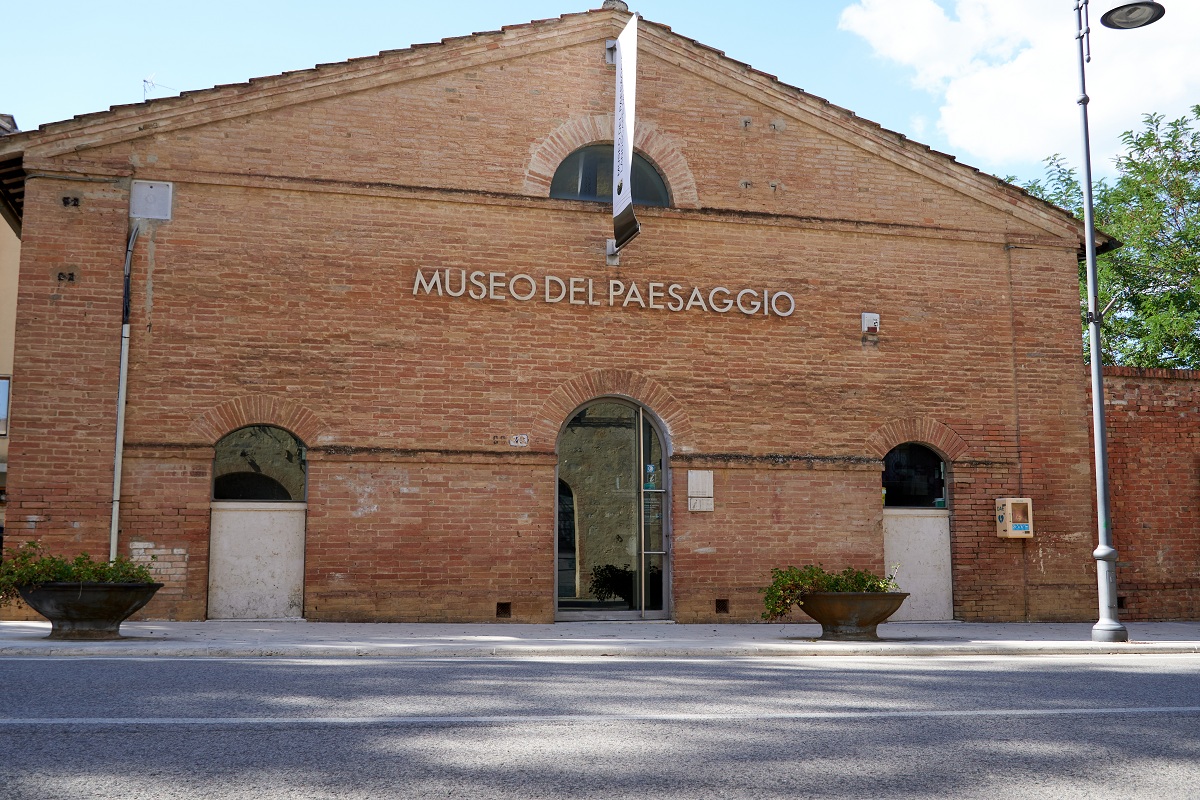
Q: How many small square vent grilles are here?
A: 2